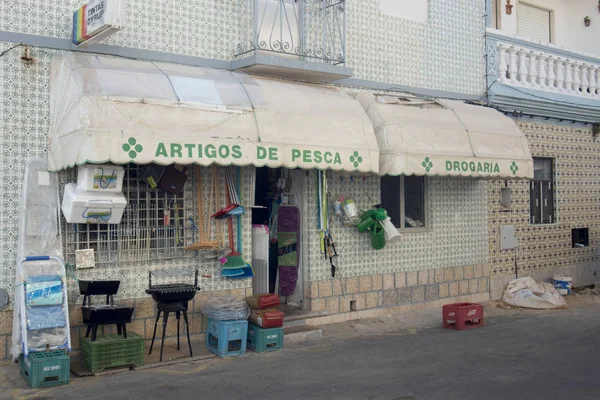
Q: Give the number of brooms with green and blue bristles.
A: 3